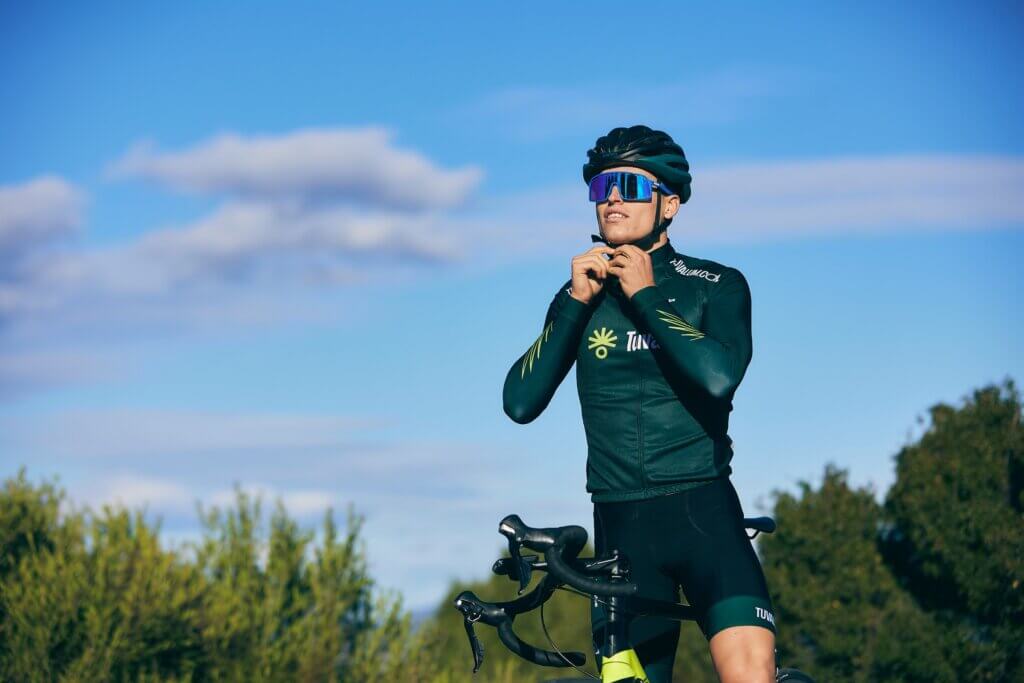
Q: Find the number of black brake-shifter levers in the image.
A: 2